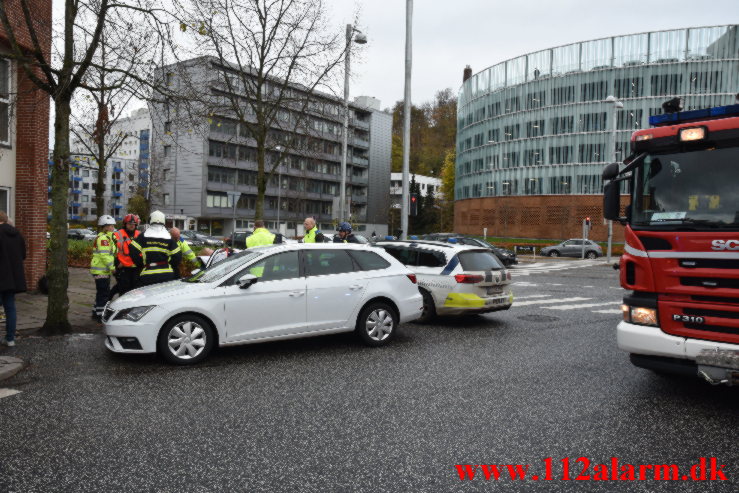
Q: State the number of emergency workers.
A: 7